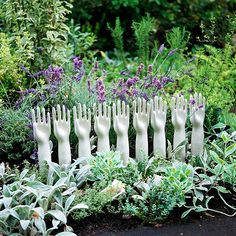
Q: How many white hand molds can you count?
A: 9